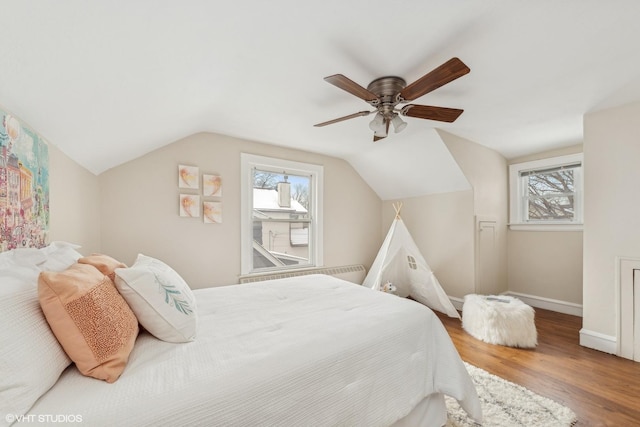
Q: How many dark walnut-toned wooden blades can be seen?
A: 5